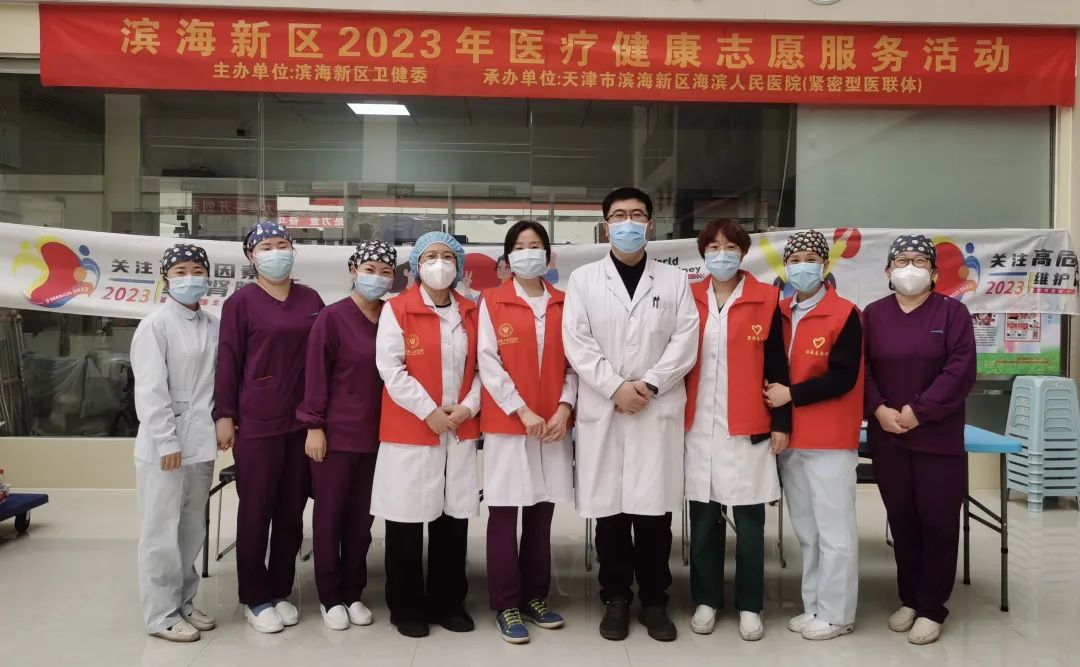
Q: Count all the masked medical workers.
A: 9